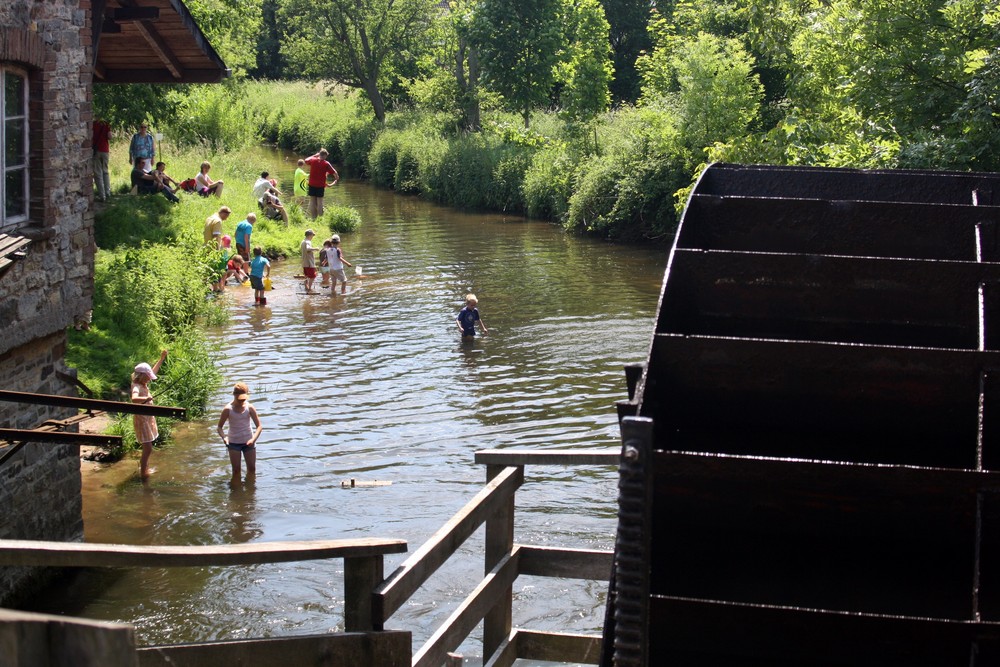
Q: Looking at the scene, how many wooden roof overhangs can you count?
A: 1